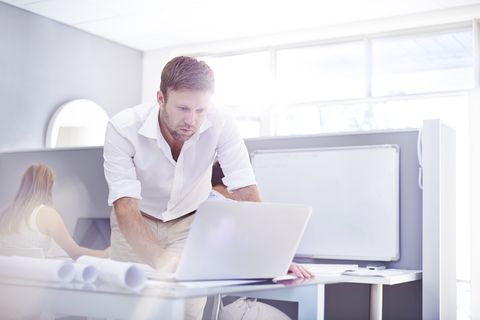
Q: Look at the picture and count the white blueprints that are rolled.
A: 3